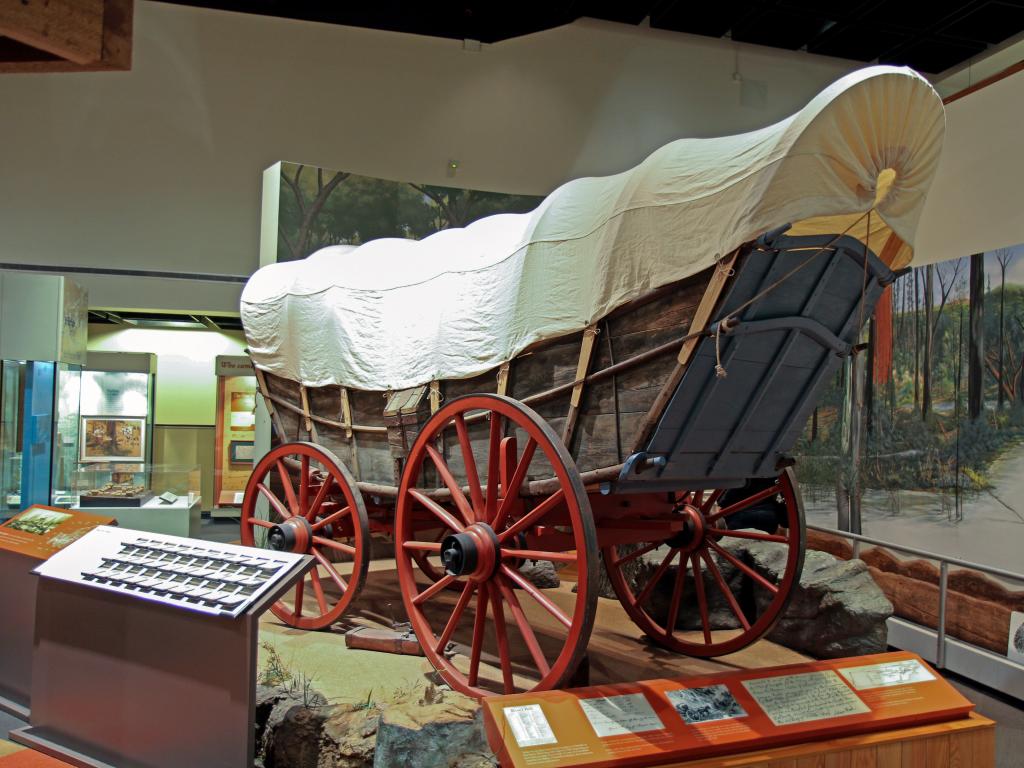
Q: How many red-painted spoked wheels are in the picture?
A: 4